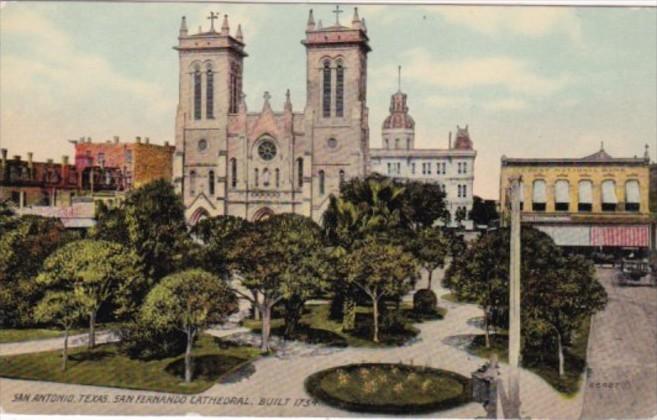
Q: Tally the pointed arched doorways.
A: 2